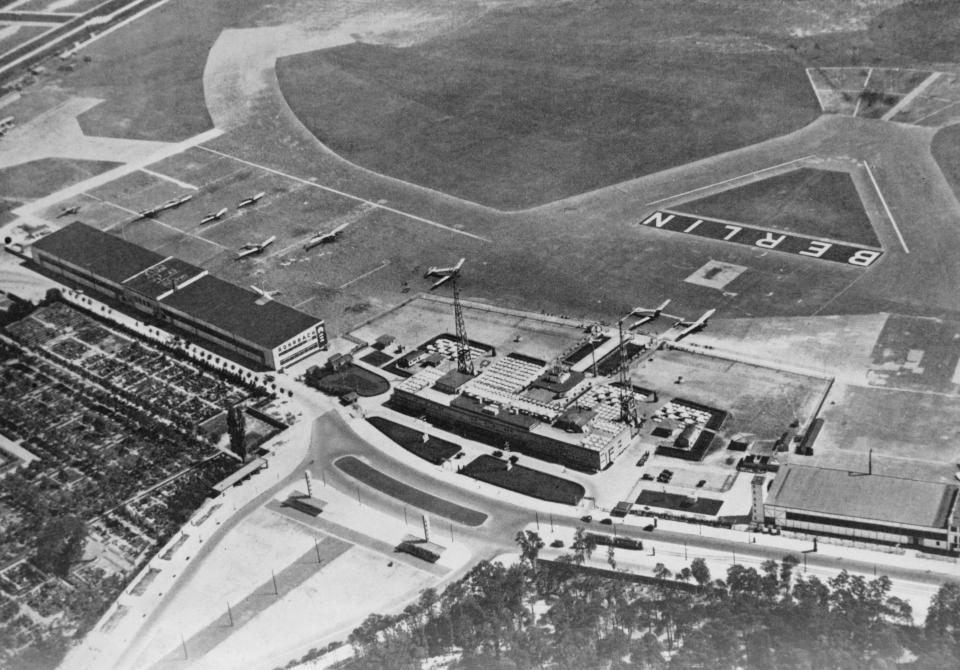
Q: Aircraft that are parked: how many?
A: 11